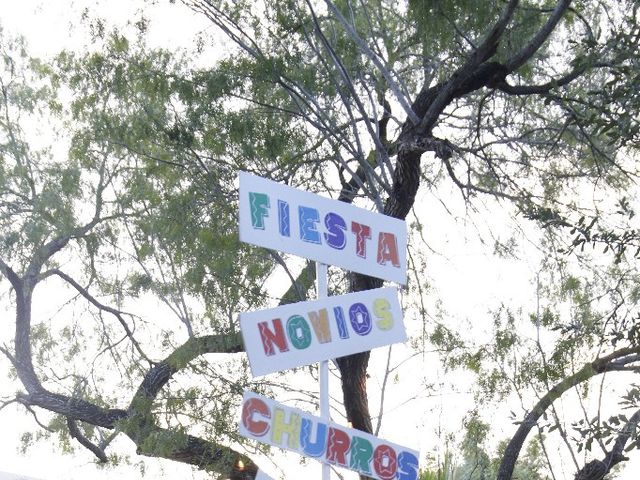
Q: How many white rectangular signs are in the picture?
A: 3